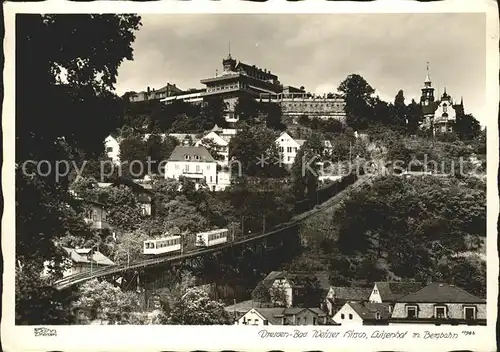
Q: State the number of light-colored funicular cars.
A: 2